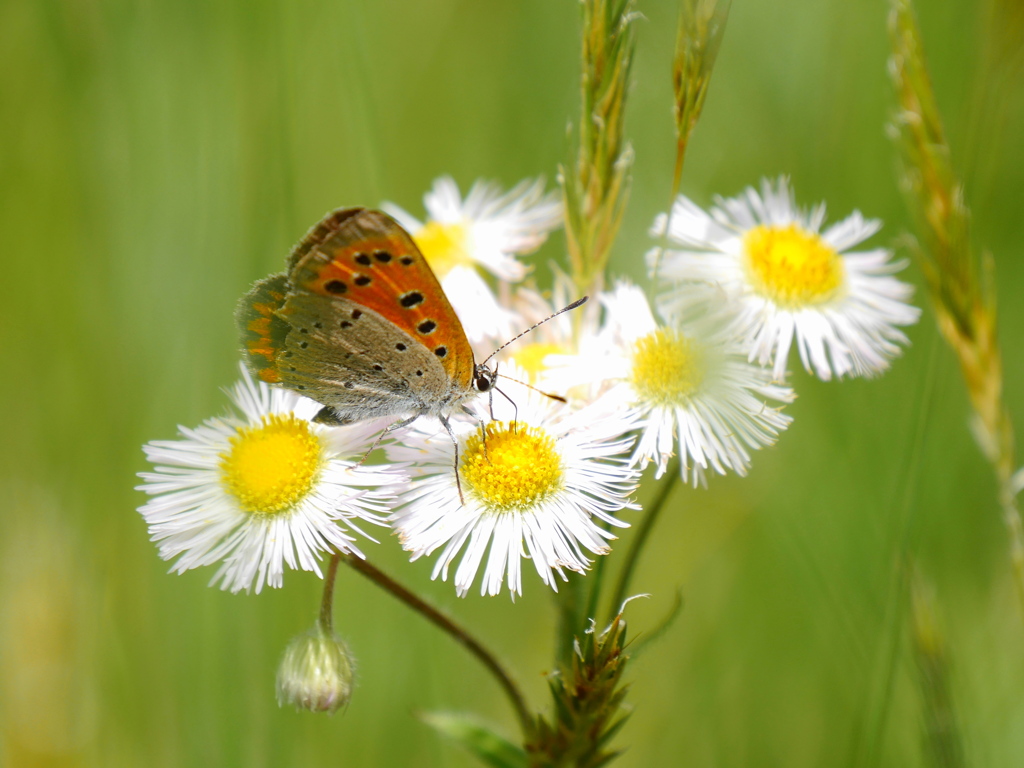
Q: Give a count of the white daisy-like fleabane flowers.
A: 6